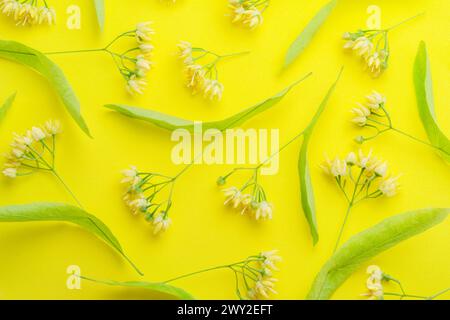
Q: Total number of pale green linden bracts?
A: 10